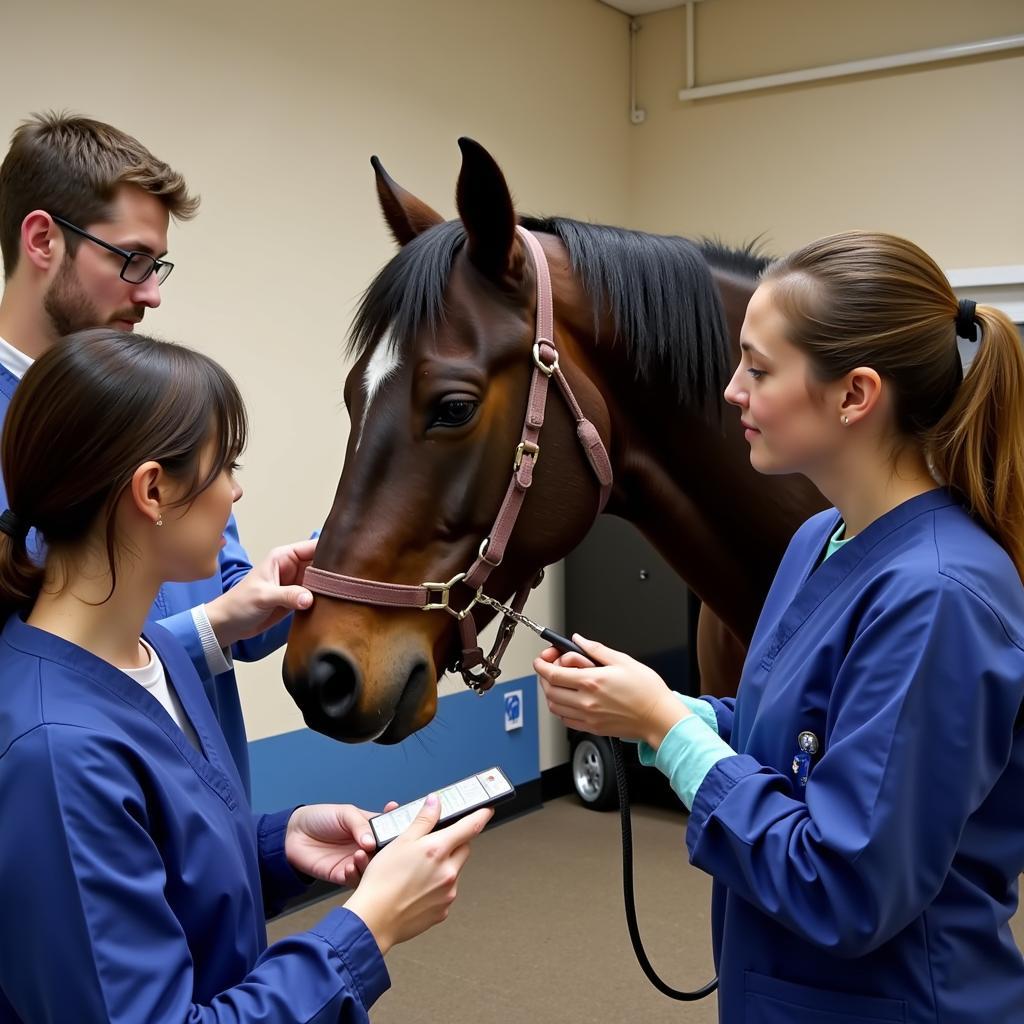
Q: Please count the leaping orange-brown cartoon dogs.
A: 0